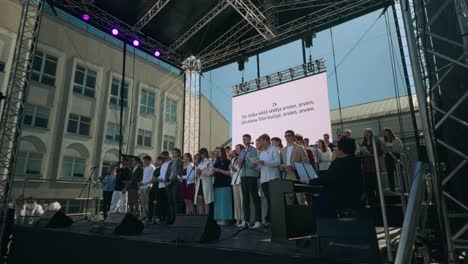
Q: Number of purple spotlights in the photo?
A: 4